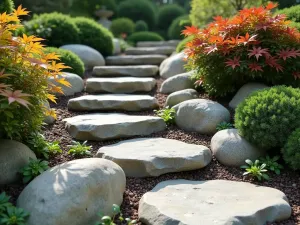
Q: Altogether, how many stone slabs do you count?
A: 9